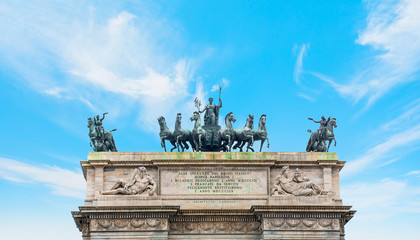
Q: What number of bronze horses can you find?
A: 8